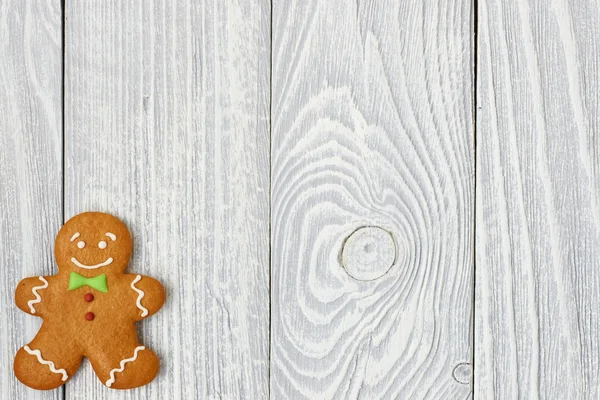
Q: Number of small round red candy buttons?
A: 2